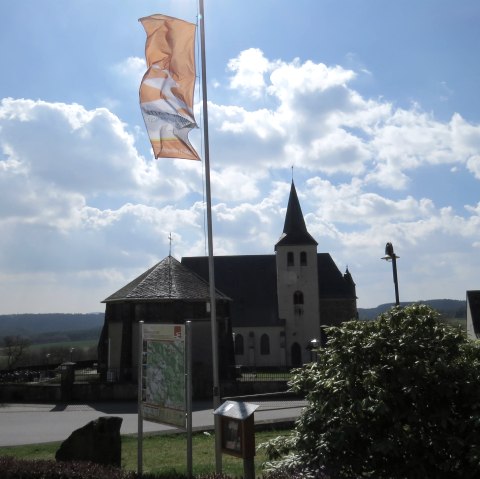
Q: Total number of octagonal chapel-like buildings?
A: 1